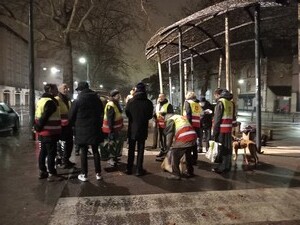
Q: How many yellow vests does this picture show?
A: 7